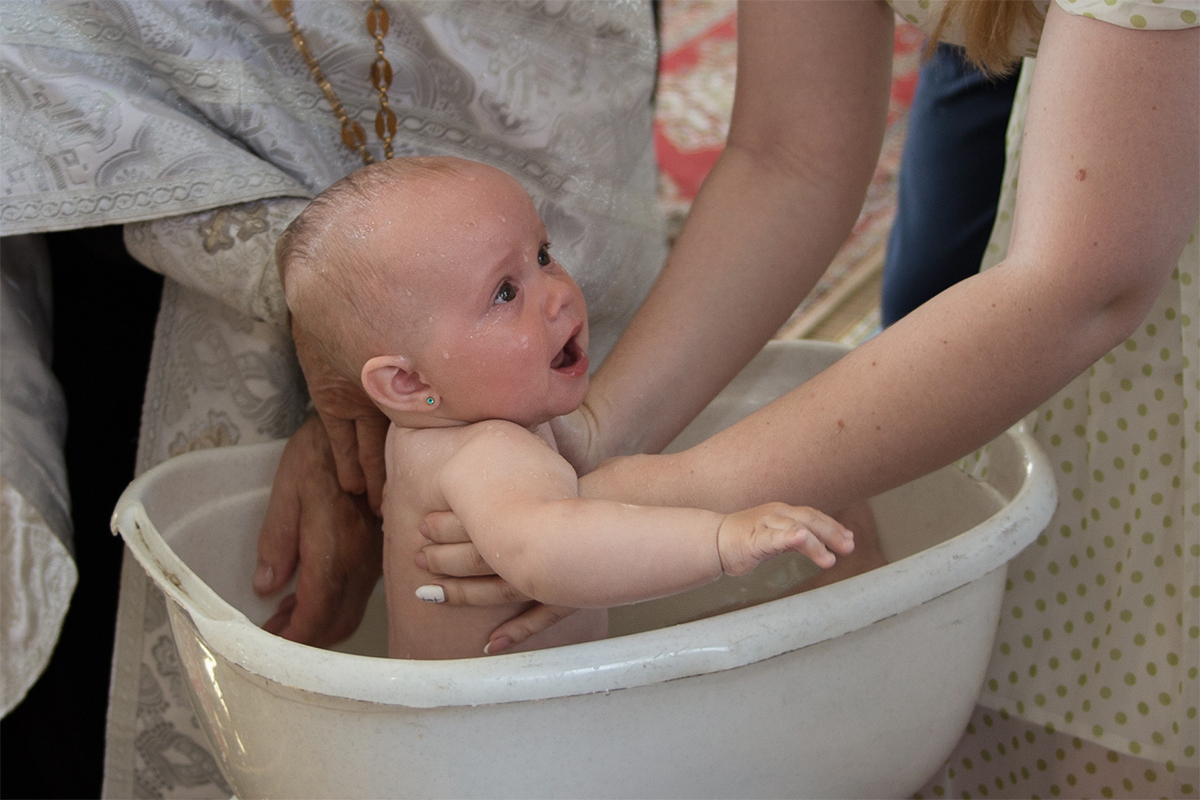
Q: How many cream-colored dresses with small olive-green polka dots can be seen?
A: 1